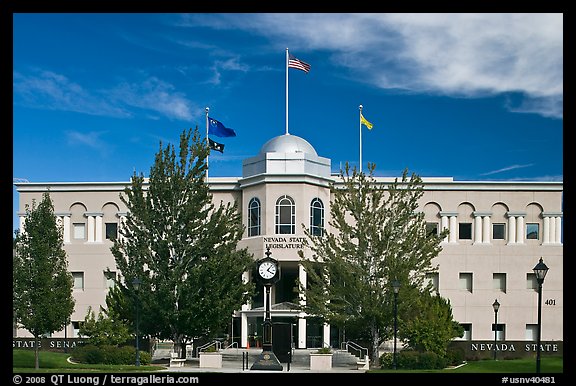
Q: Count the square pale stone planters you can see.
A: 2